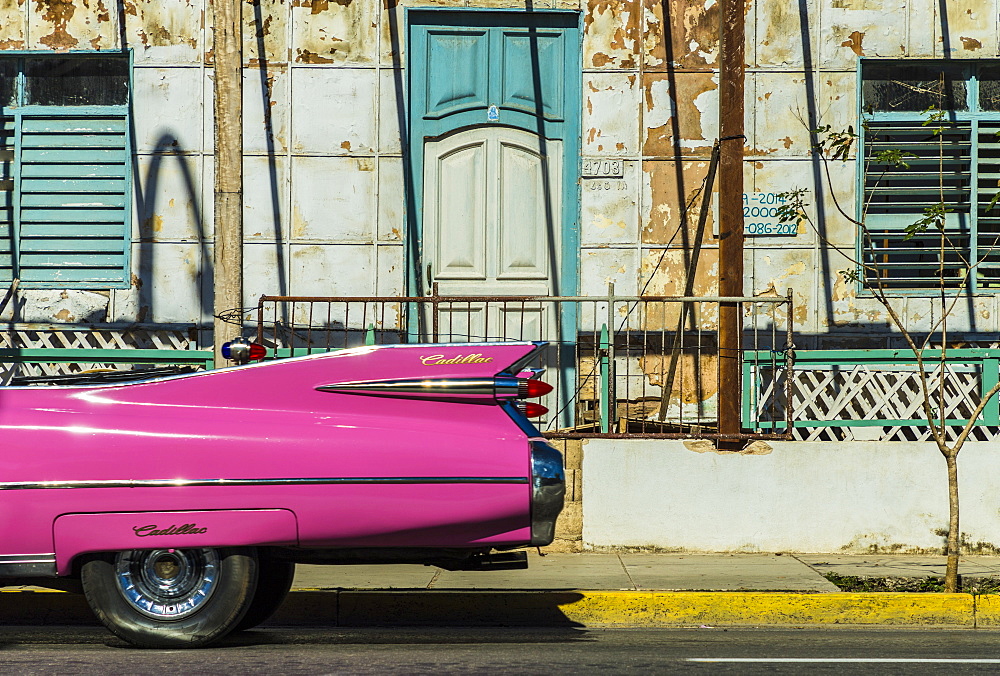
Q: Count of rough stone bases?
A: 1